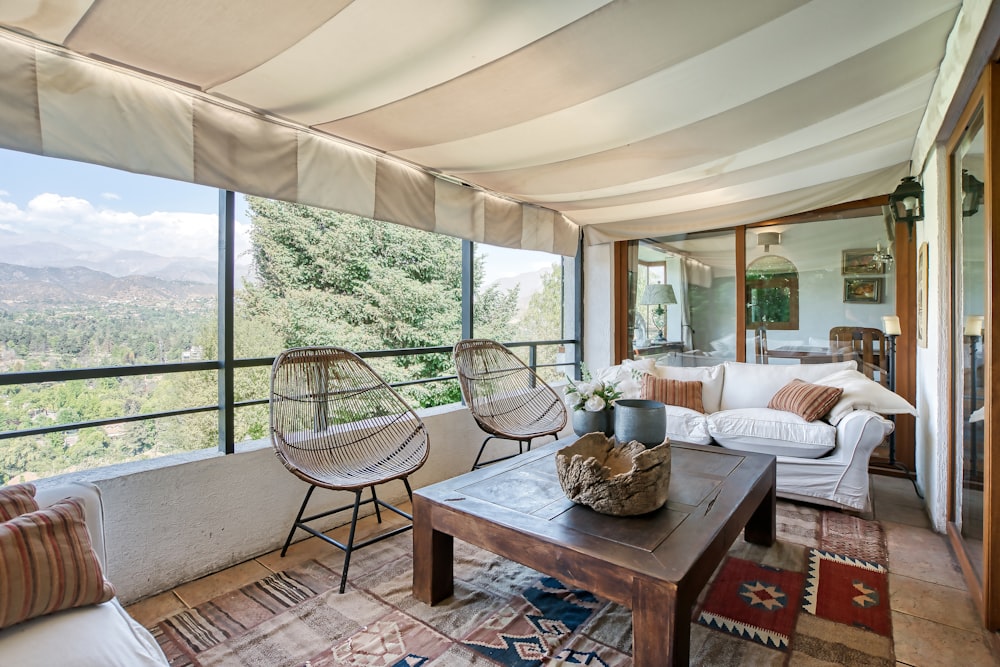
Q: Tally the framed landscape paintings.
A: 2